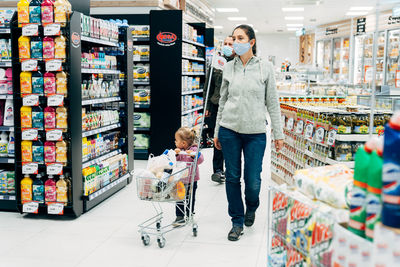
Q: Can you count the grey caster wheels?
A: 4